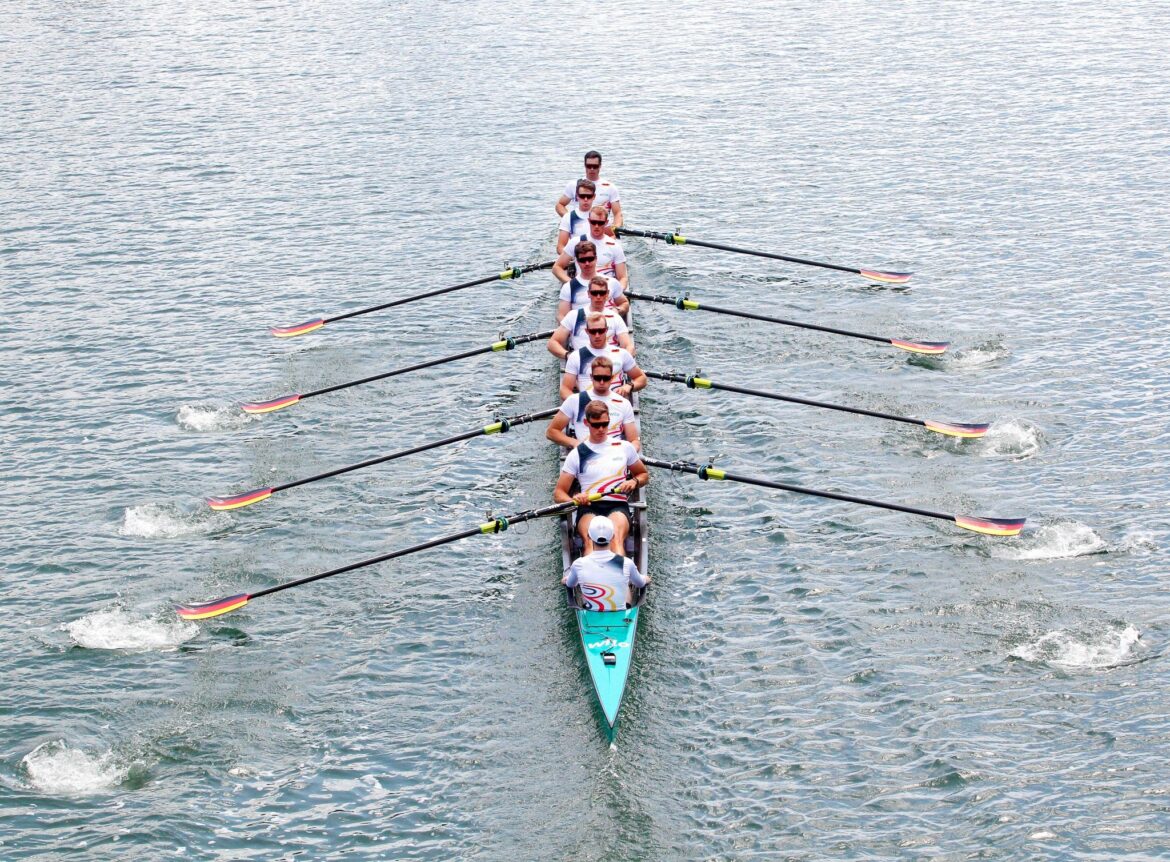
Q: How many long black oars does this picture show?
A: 8